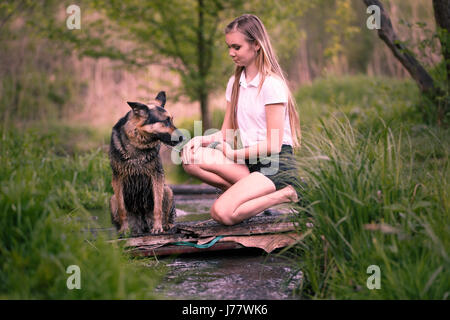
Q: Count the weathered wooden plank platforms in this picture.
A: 1